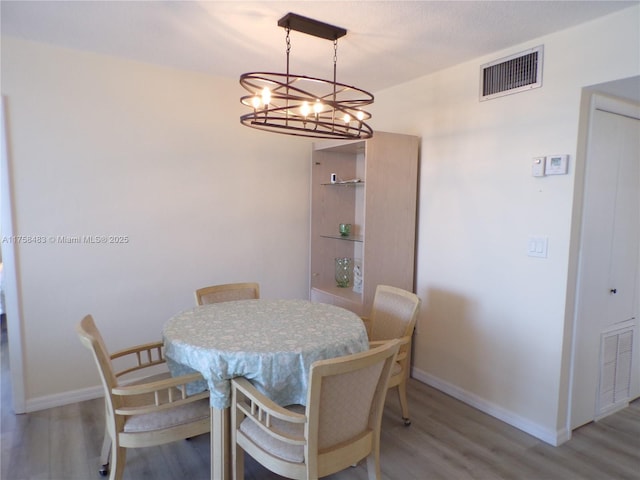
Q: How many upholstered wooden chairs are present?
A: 4